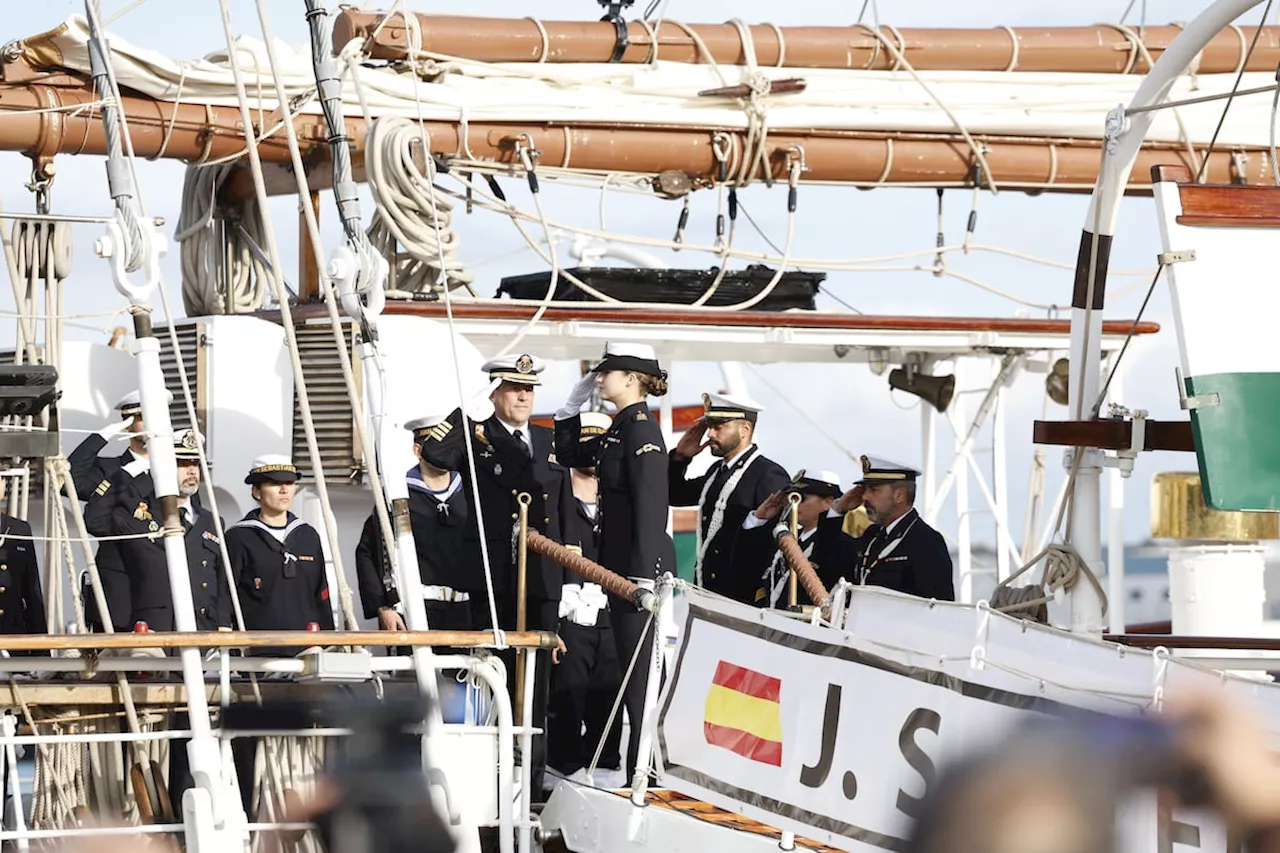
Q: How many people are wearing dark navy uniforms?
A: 11